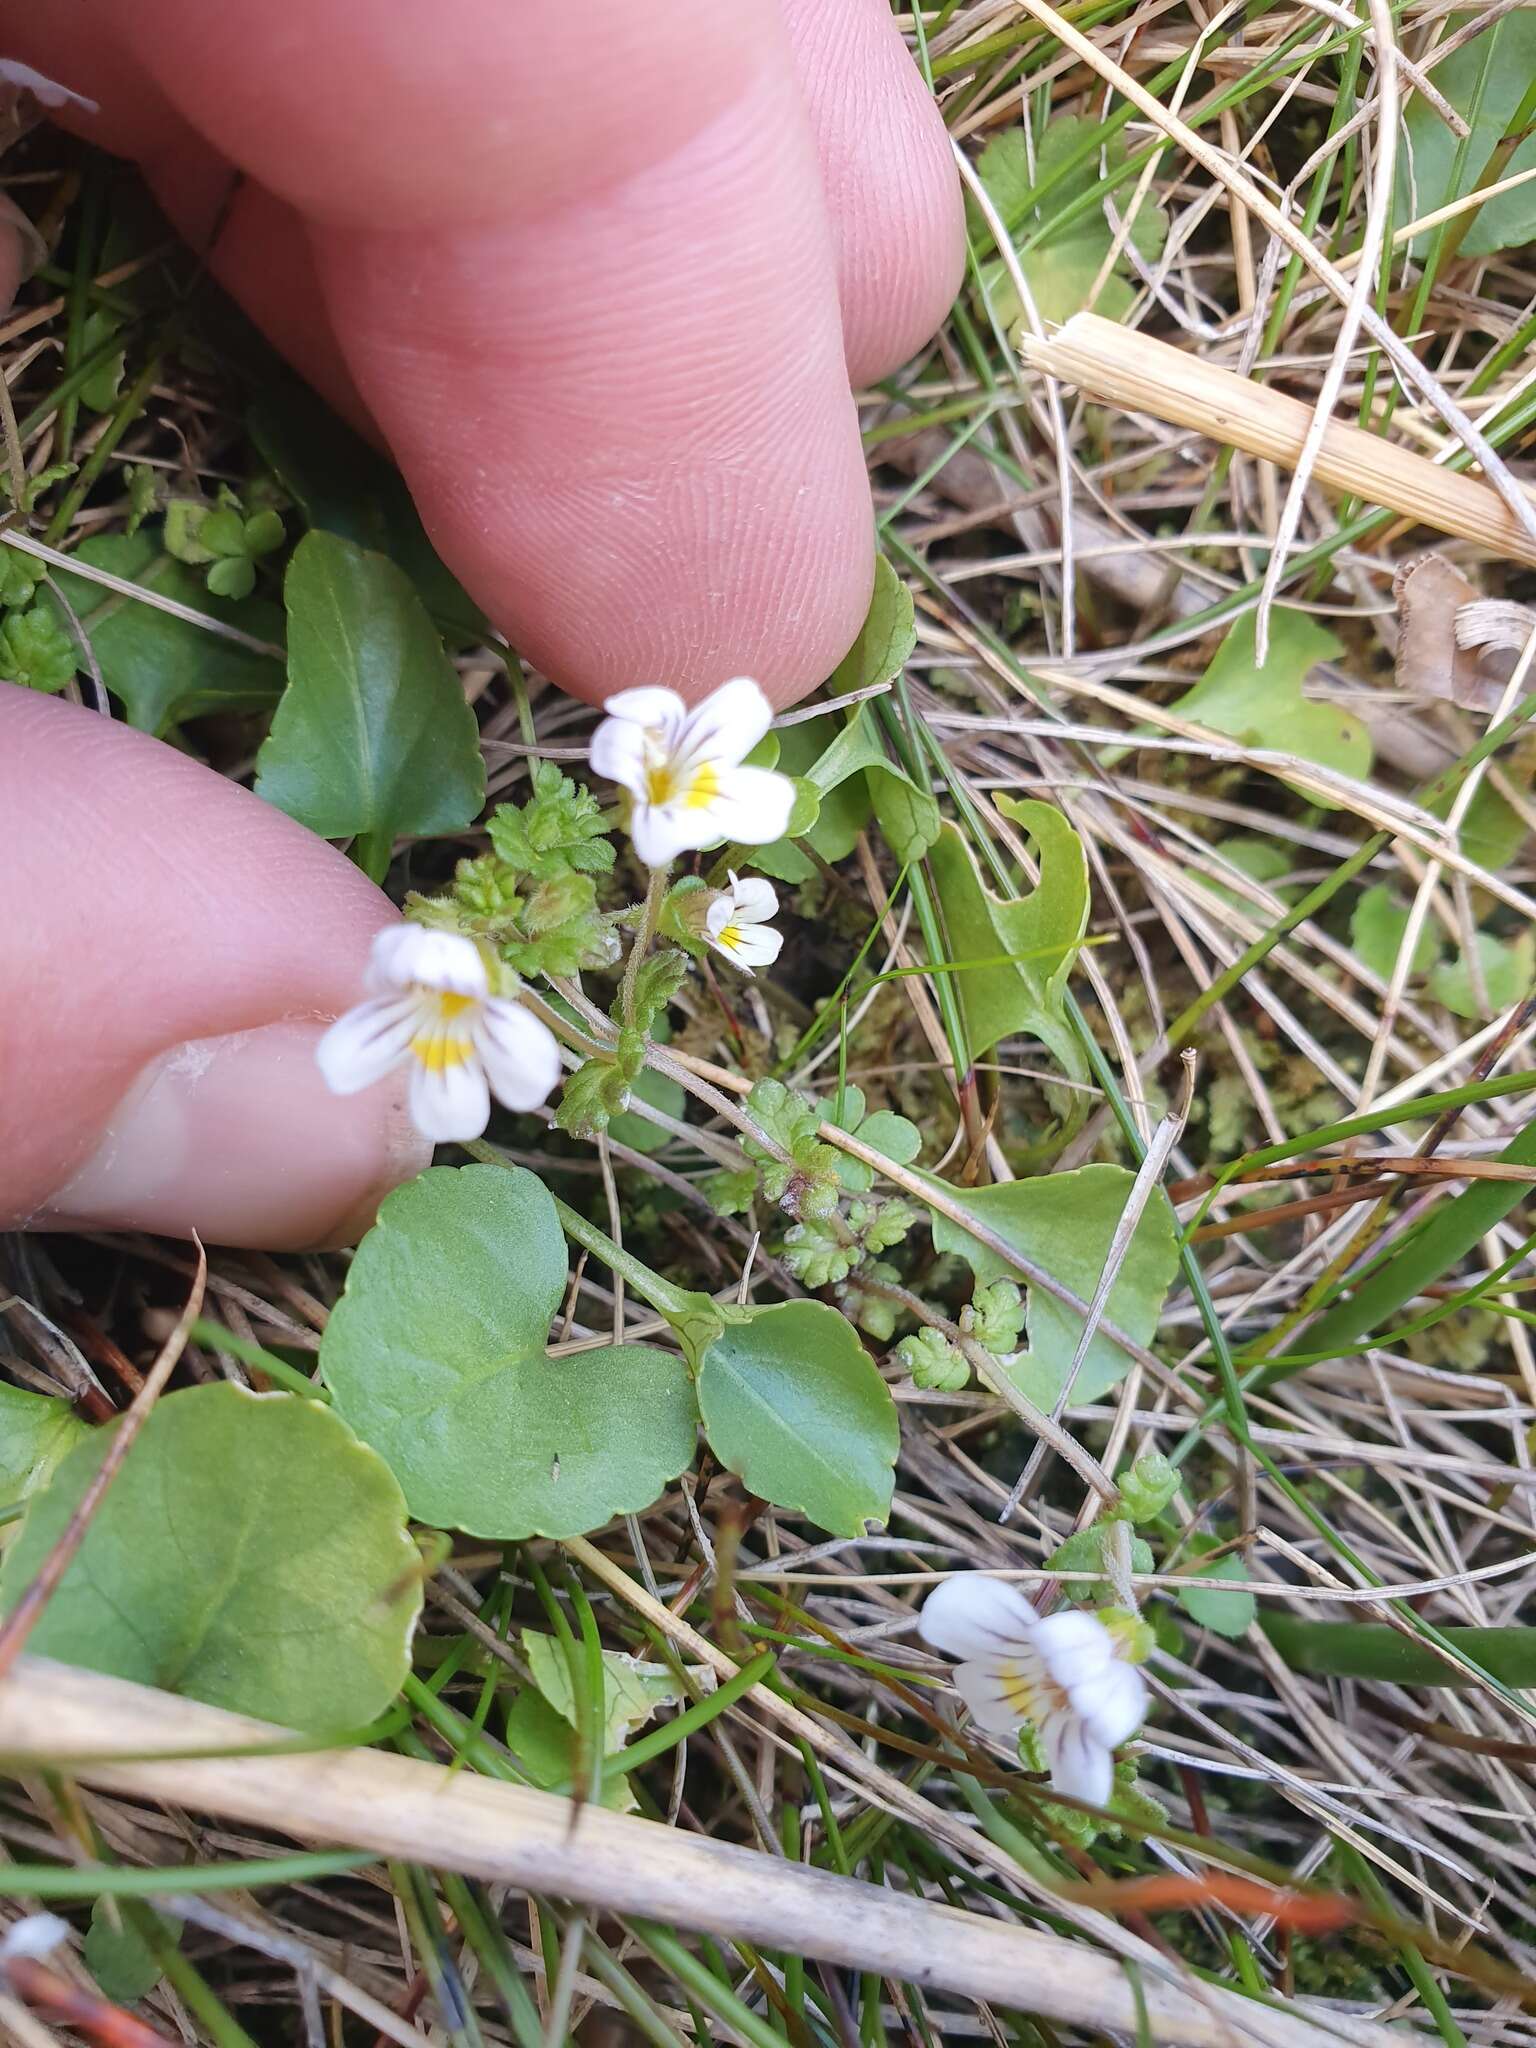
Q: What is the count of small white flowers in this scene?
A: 4